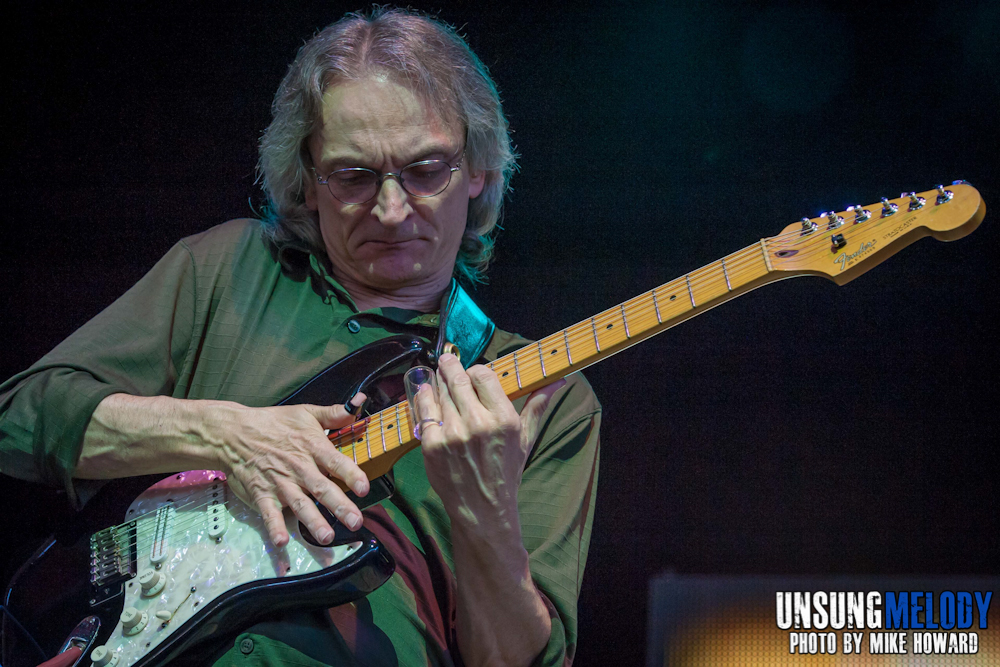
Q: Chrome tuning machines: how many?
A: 6